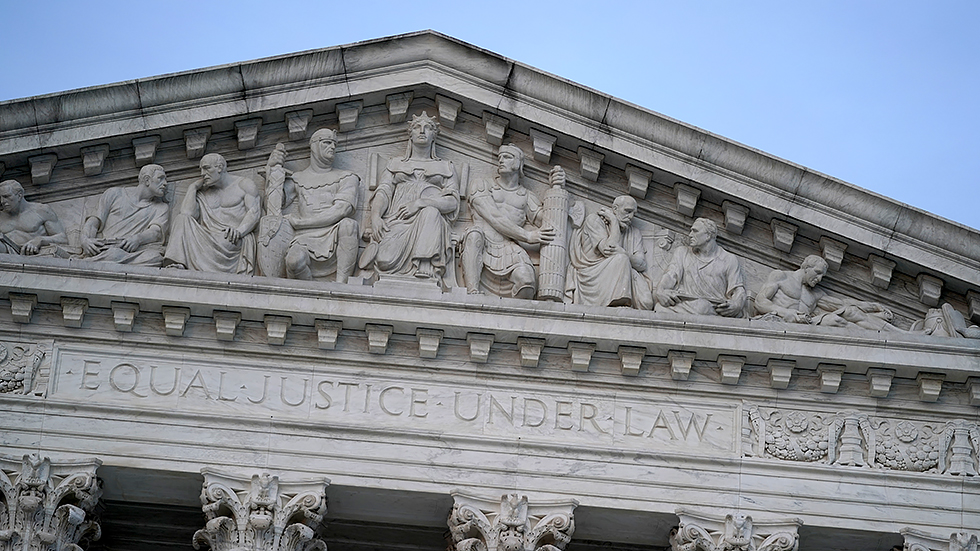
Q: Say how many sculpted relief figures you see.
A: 9